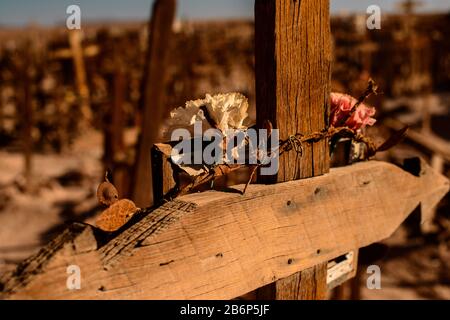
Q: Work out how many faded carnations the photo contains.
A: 2